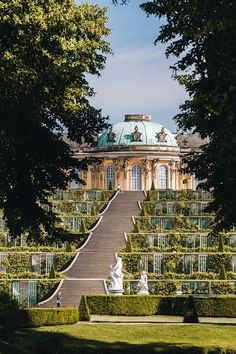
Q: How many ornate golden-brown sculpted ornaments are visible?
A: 3